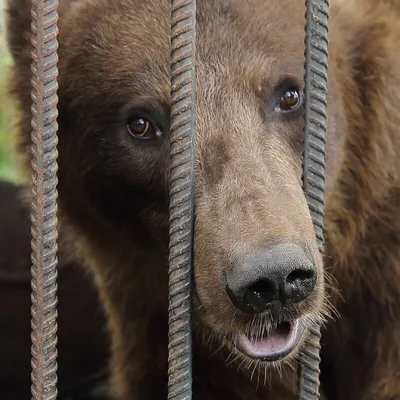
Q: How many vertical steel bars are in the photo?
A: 3